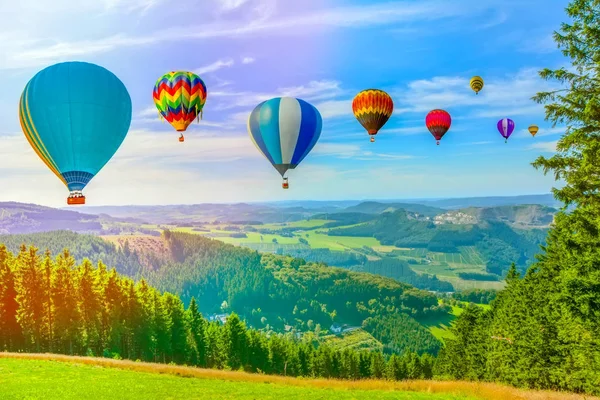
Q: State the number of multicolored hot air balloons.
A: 8